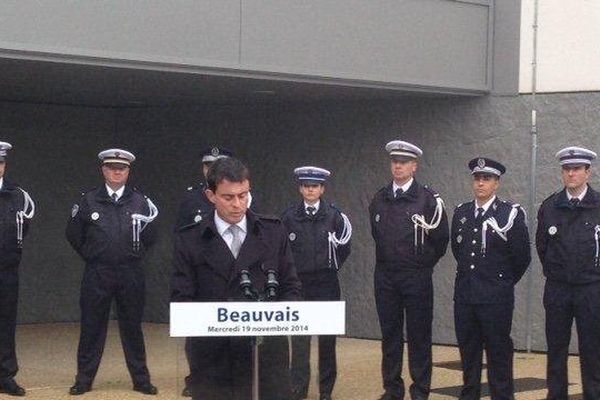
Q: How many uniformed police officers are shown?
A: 7